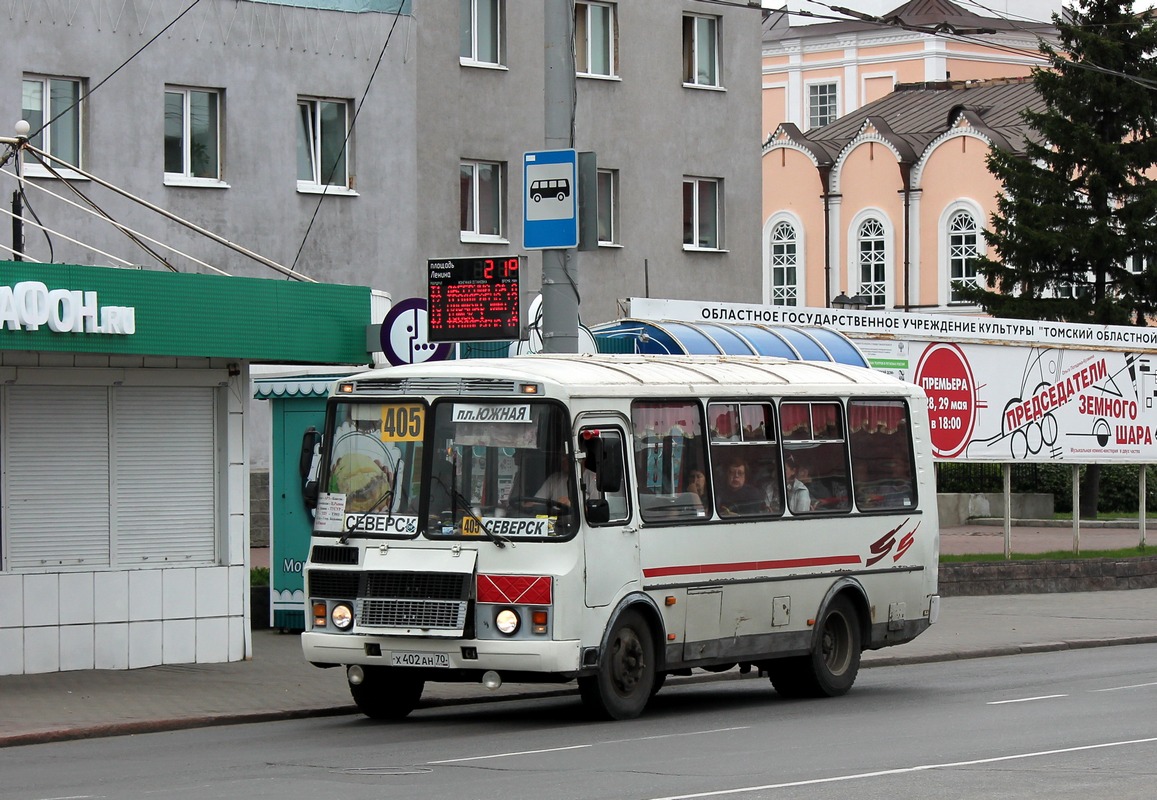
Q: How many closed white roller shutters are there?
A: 2